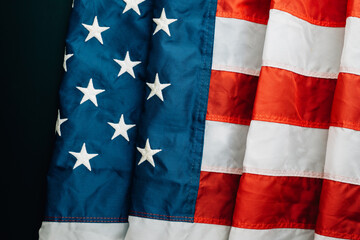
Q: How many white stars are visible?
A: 11